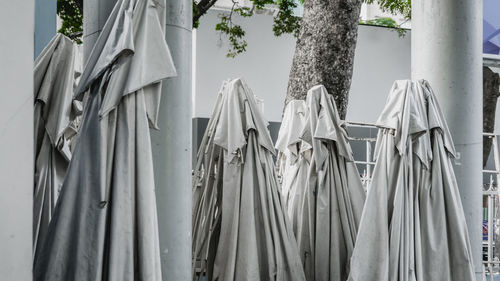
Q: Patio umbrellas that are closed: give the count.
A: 6